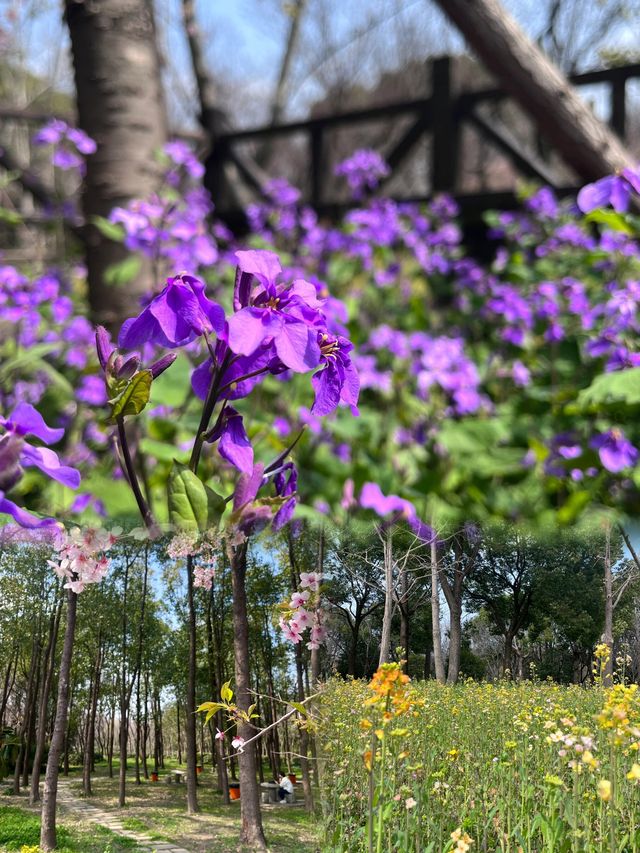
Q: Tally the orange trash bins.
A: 4